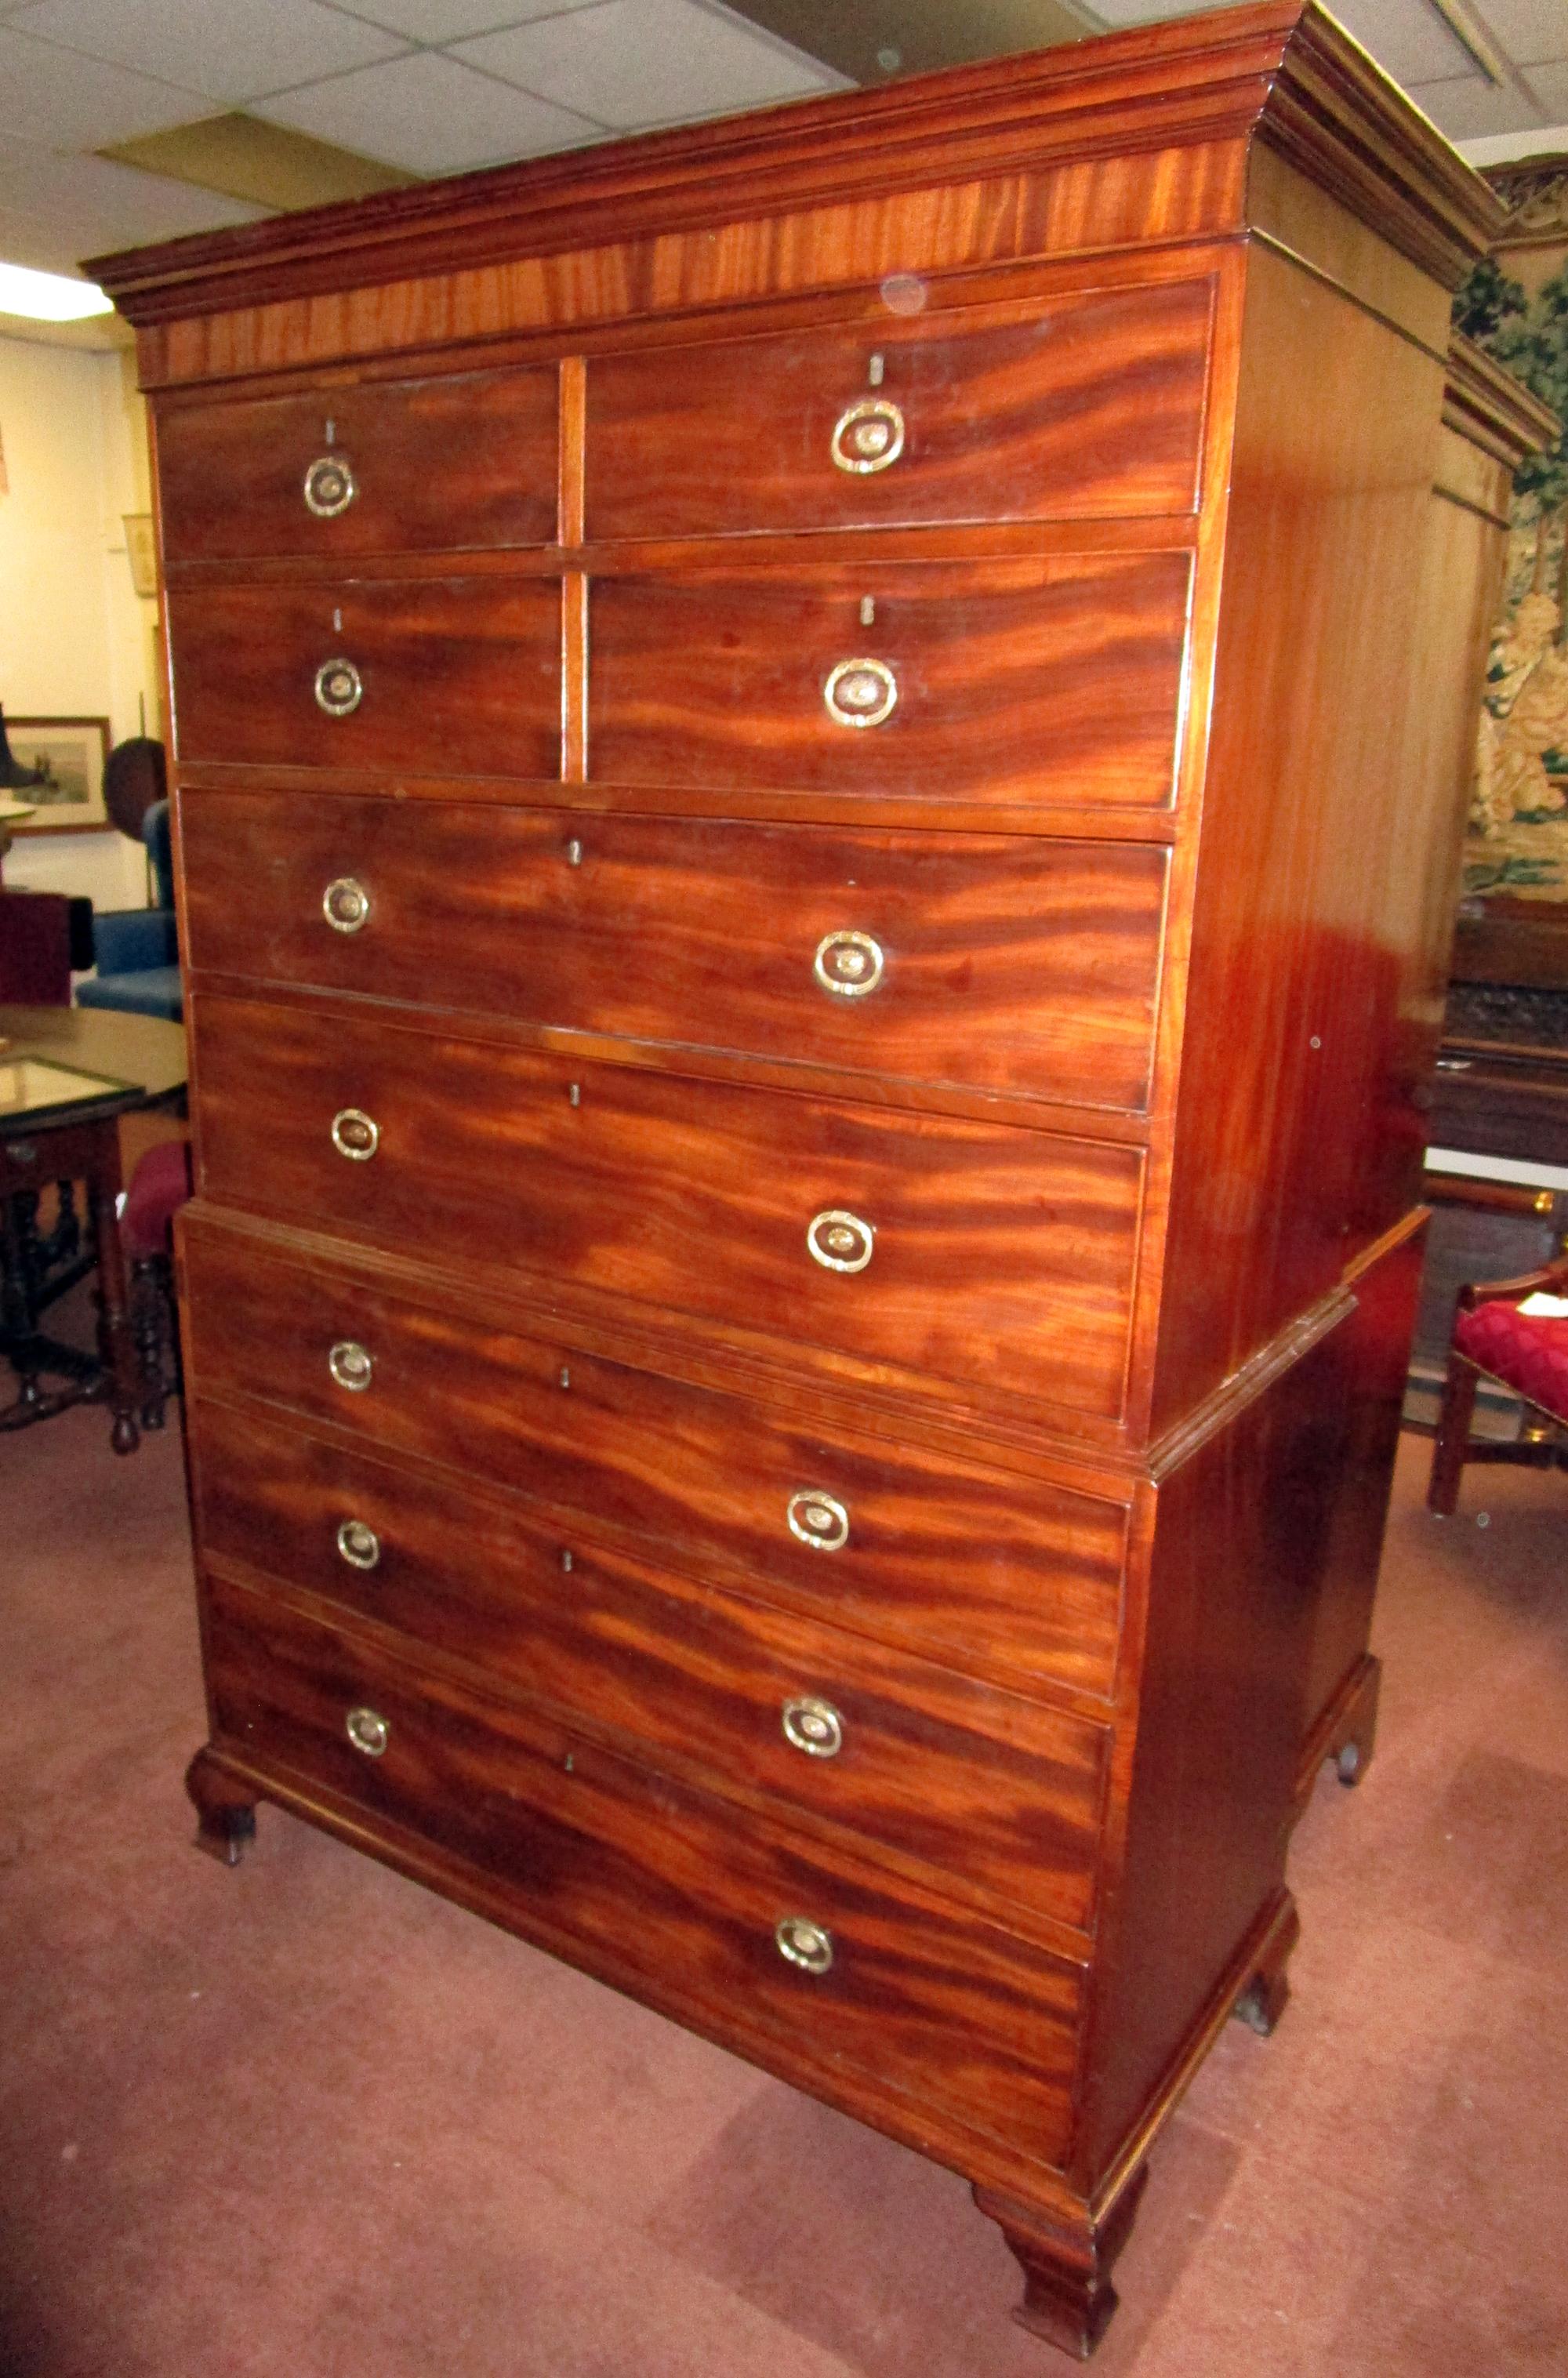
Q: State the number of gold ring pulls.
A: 14